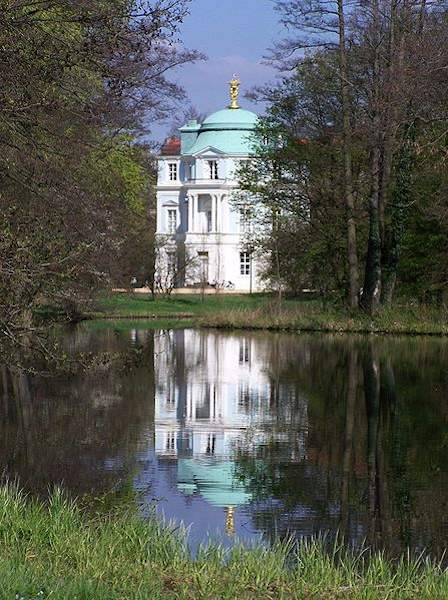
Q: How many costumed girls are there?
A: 0